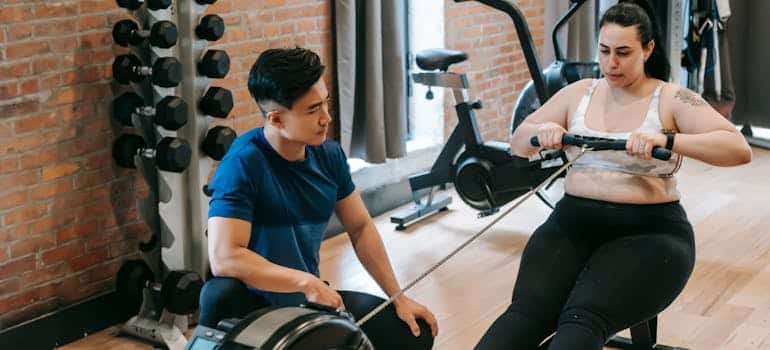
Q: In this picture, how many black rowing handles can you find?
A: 1